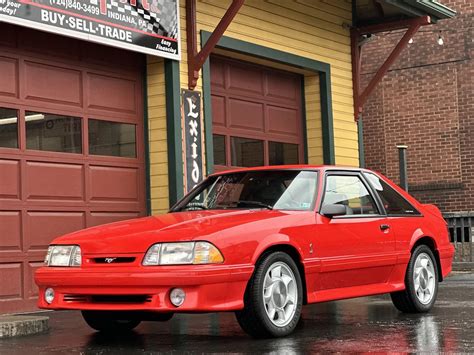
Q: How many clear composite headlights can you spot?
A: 2